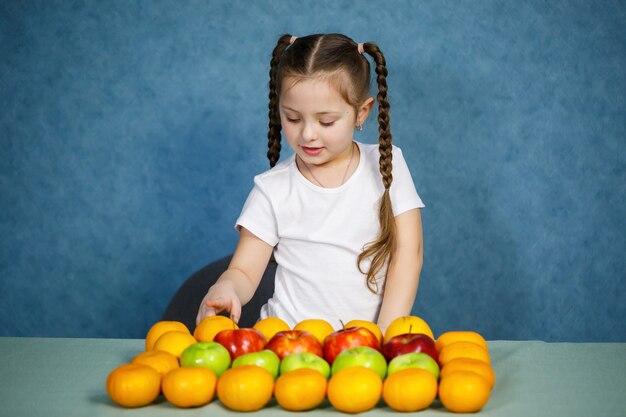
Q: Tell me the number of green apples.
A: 5